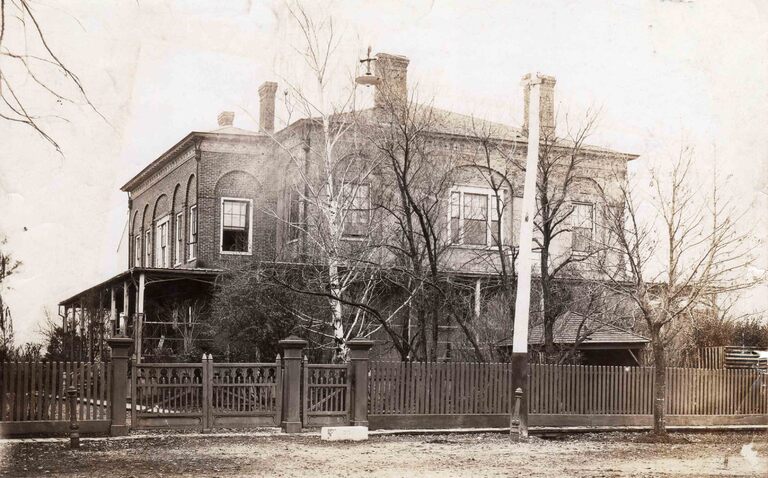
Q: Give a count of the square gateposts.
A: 3